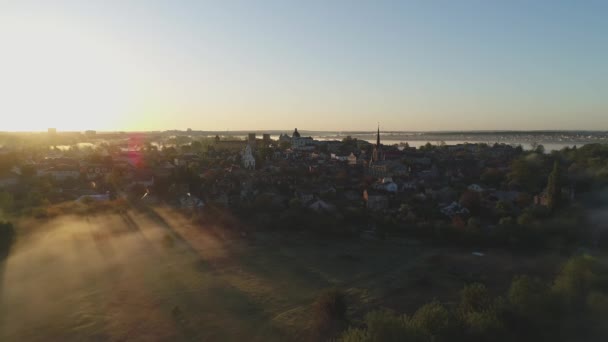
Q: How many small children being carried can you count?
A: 0